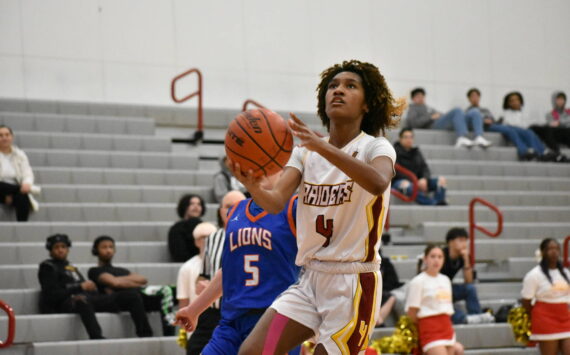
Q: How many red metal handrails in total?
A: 6